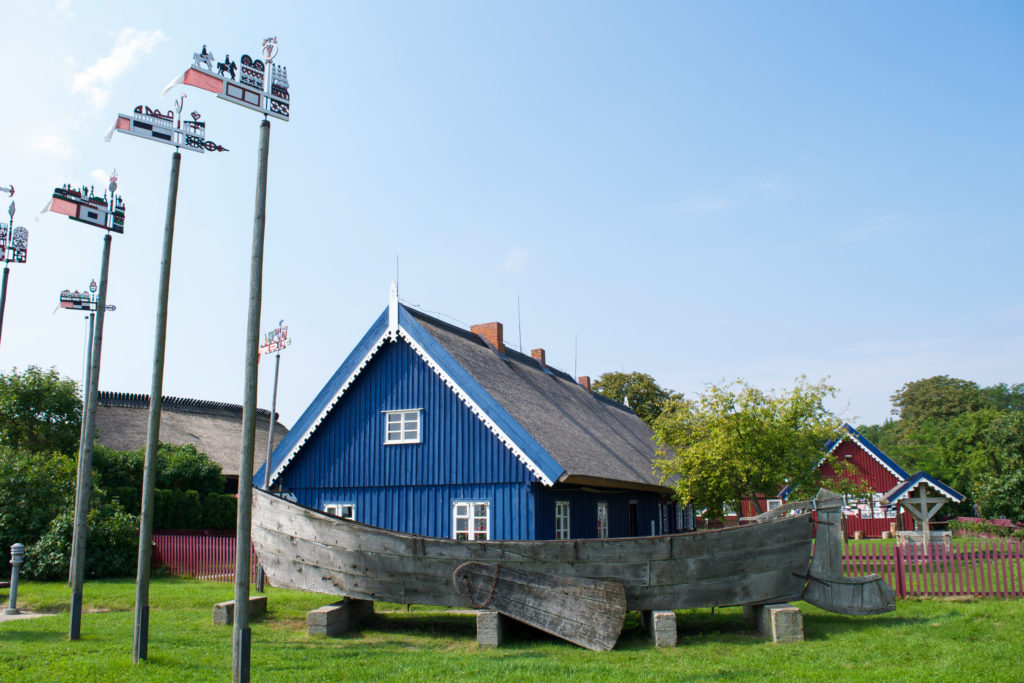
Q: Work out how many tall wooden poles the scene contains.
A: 6